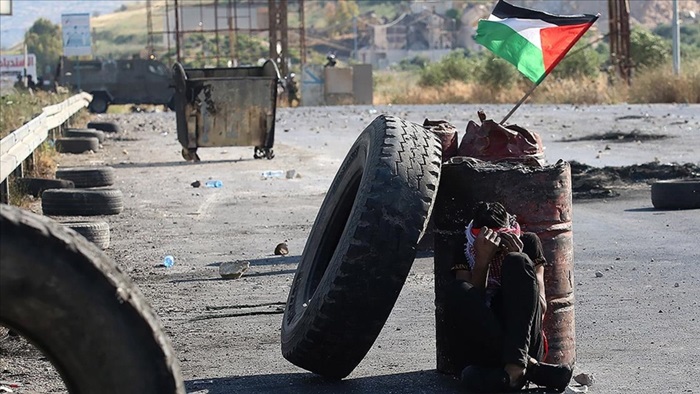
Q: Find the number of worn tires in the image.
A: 10